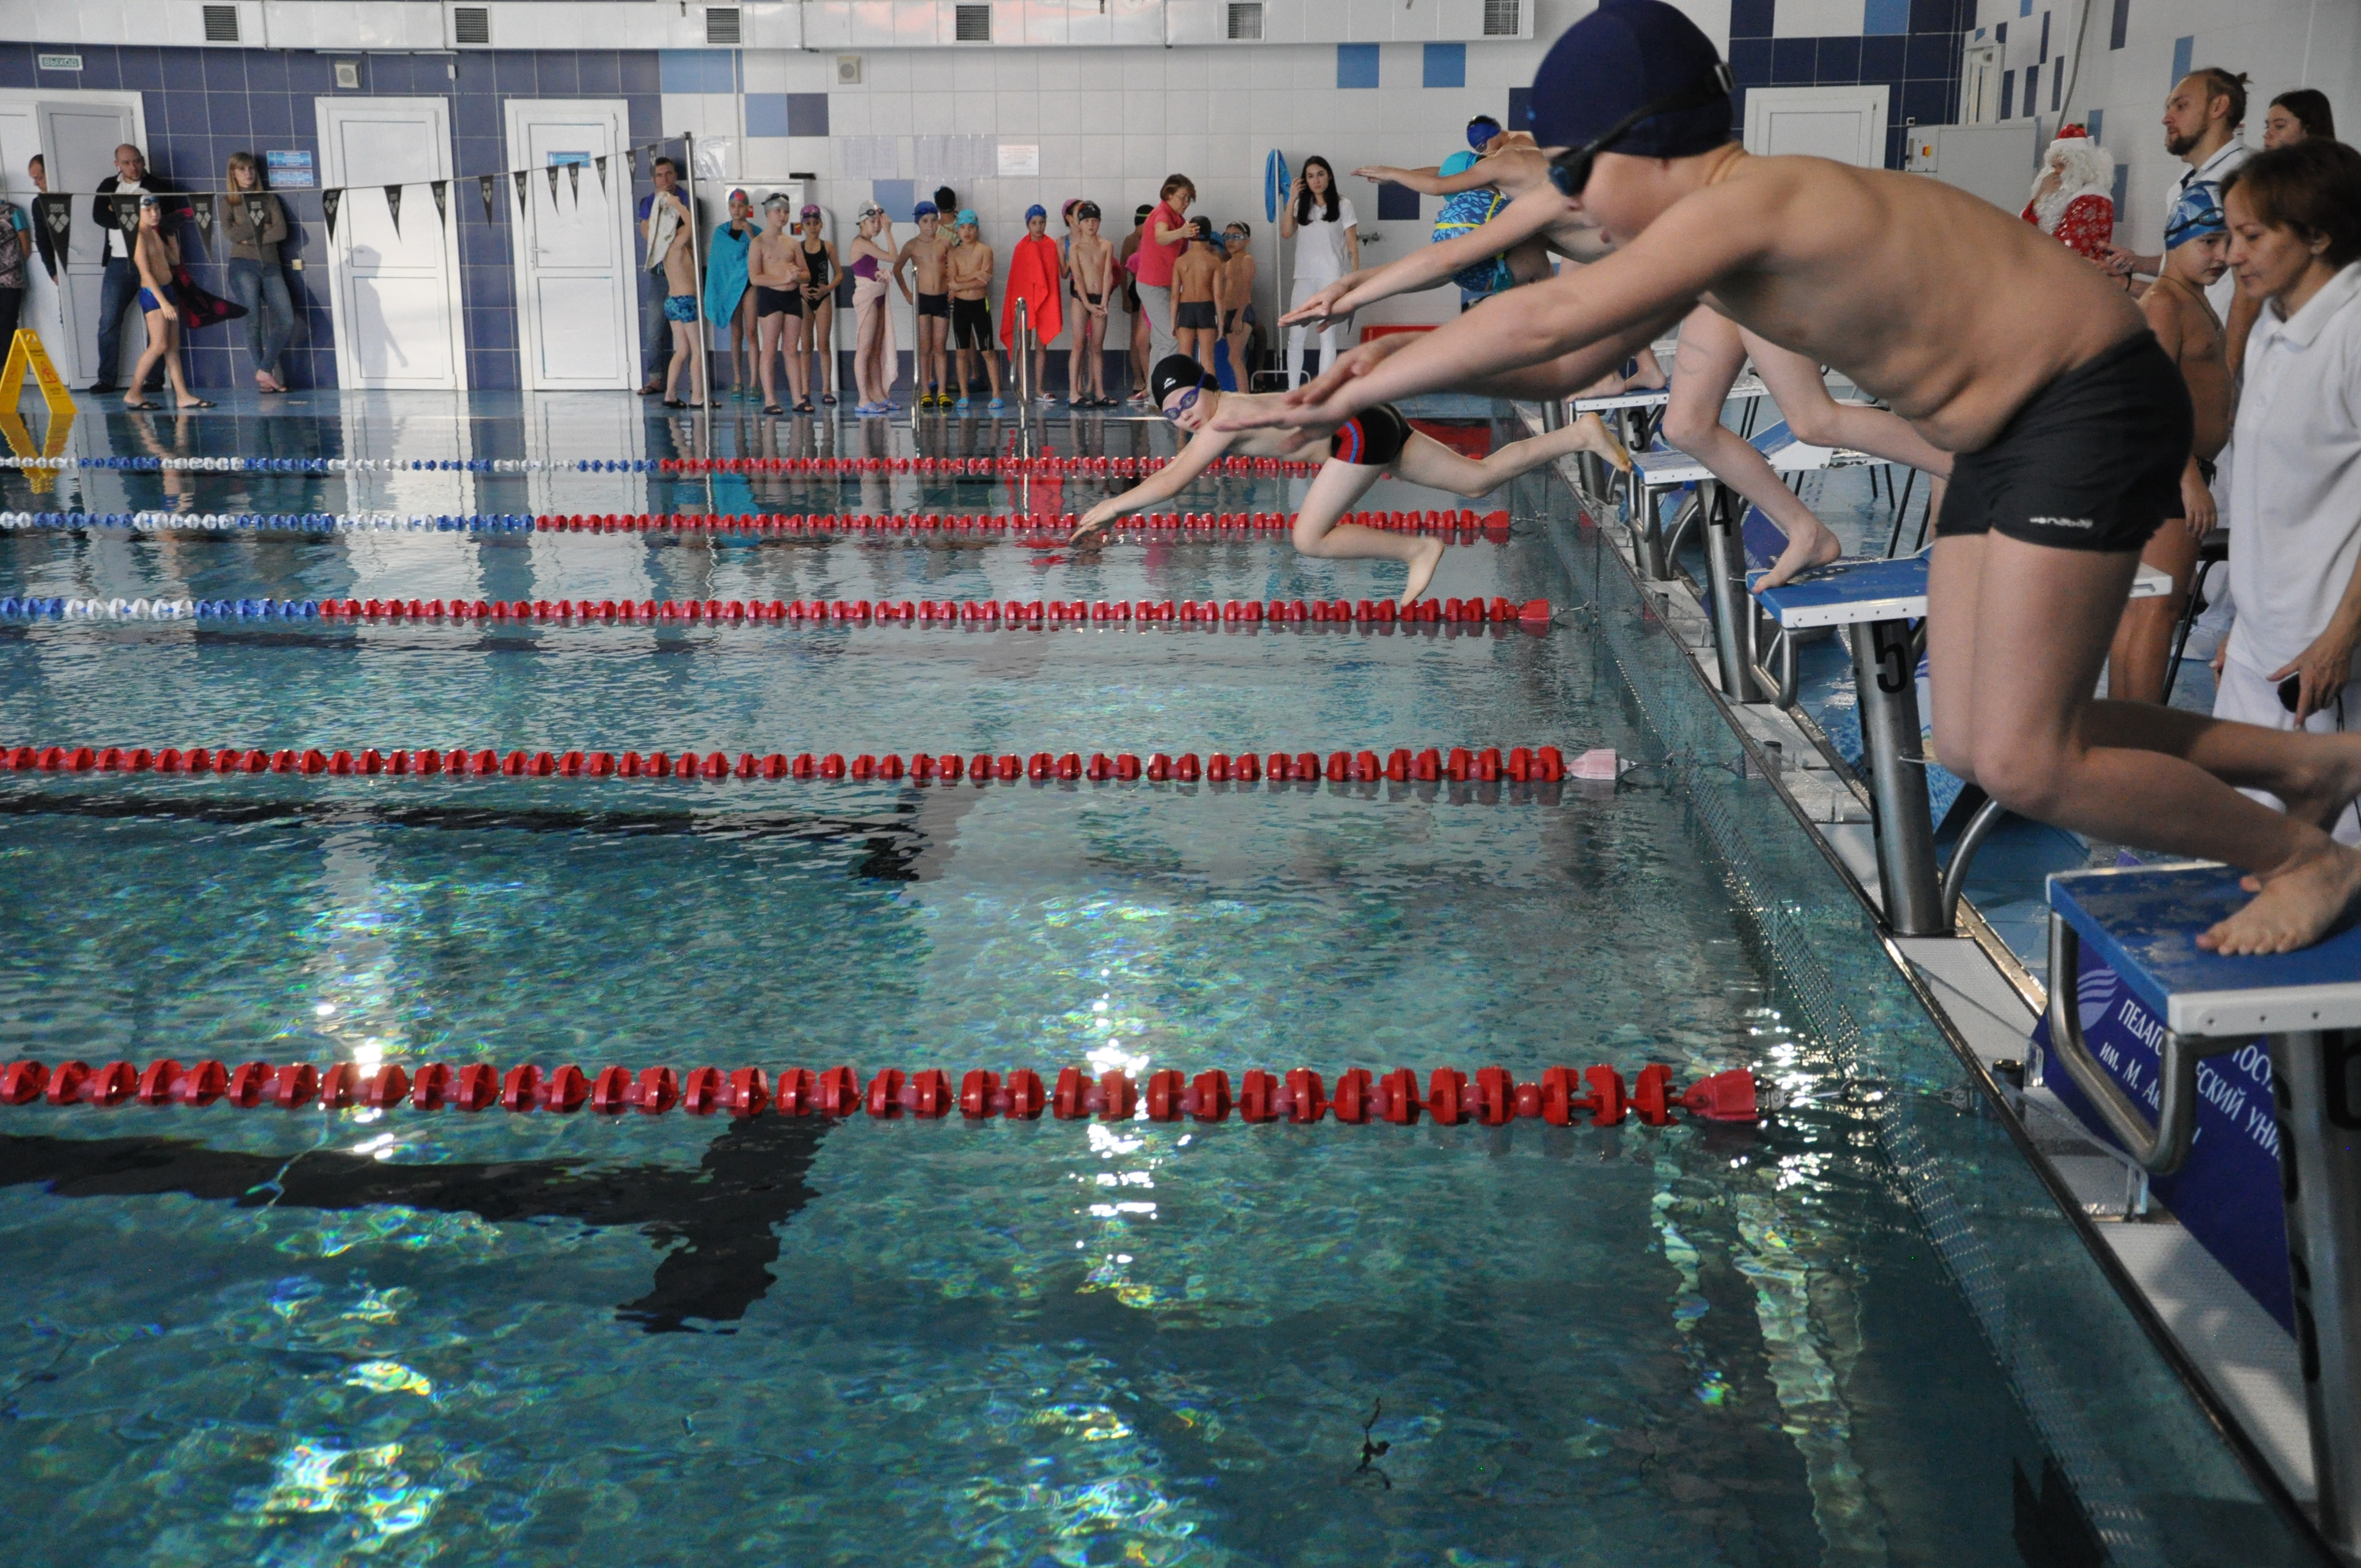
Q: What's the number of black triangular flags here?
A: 14